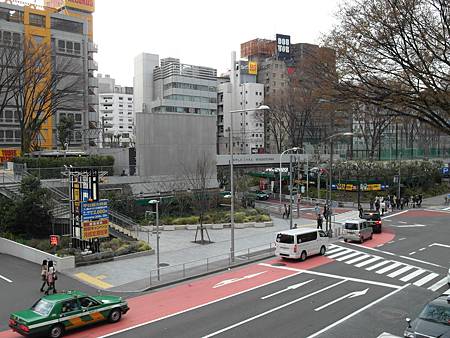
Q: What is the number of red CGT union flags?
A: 0